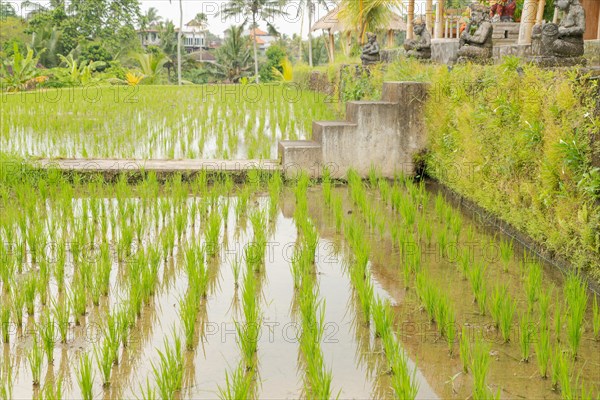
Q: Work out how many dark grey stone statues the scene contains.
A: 4